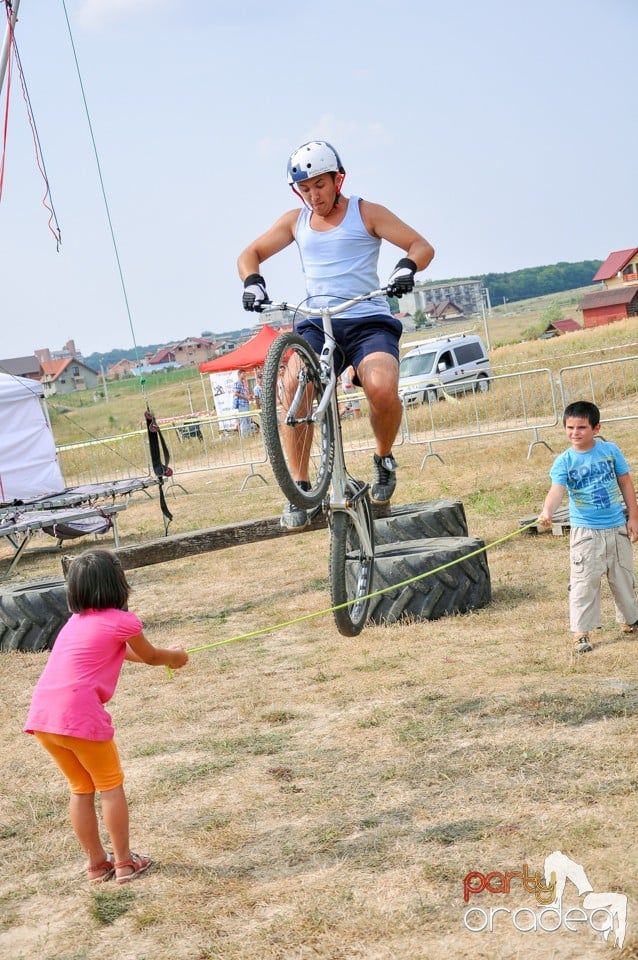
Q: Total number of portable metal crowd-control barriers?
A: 5